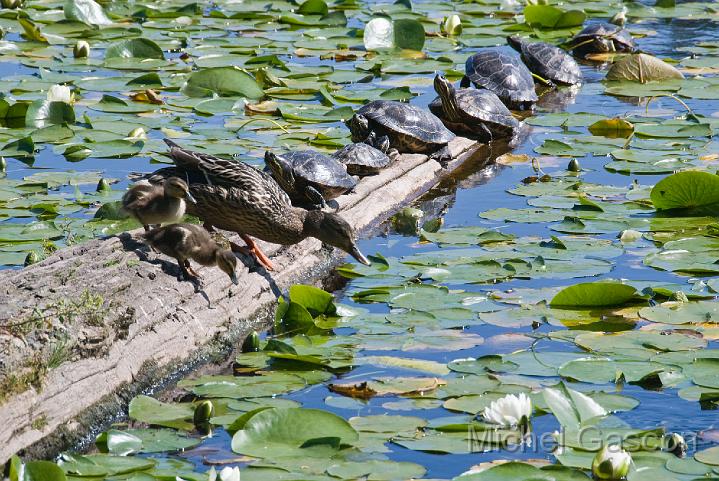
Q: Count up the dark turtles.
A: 7